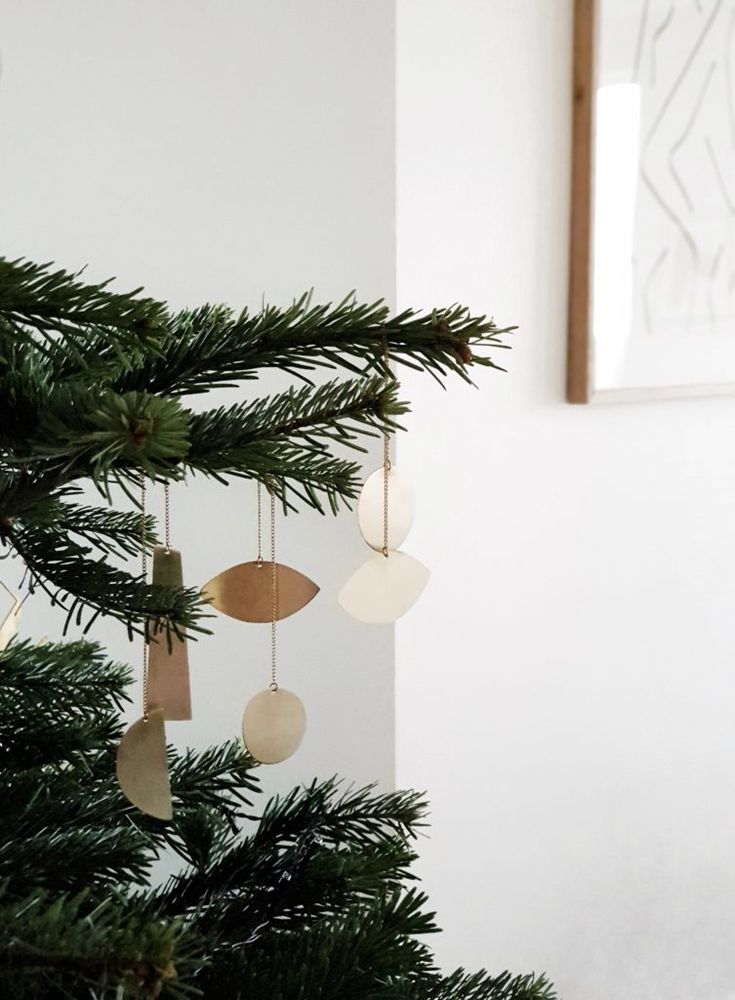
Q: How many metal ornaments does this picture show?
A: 6